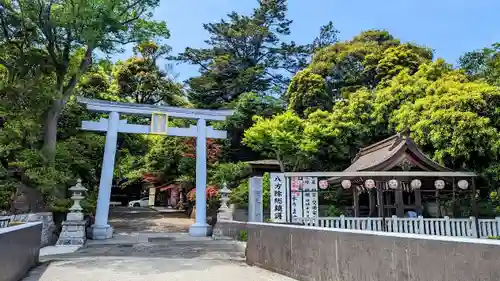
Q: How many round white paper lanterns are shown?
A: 7